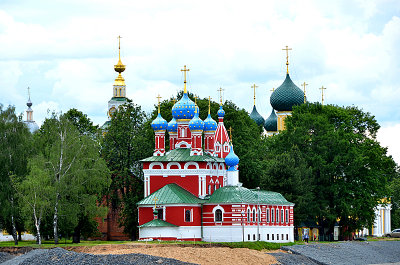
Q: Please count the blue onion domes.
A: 7